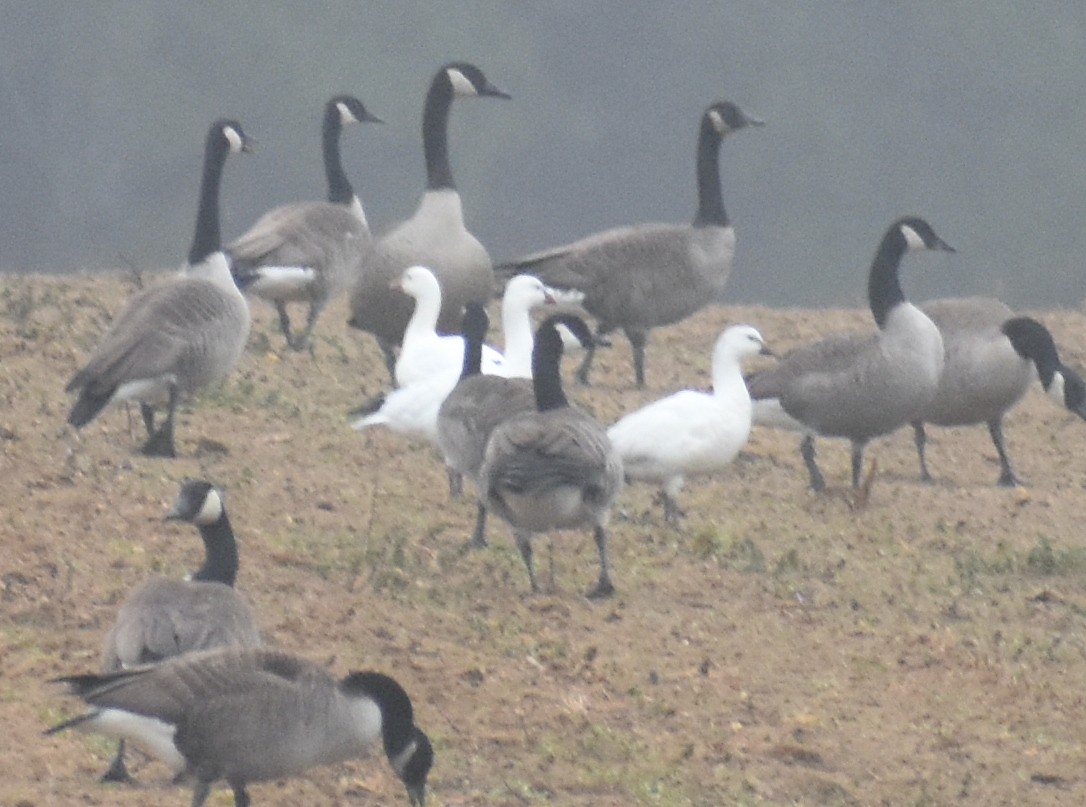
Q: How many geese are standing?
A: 13